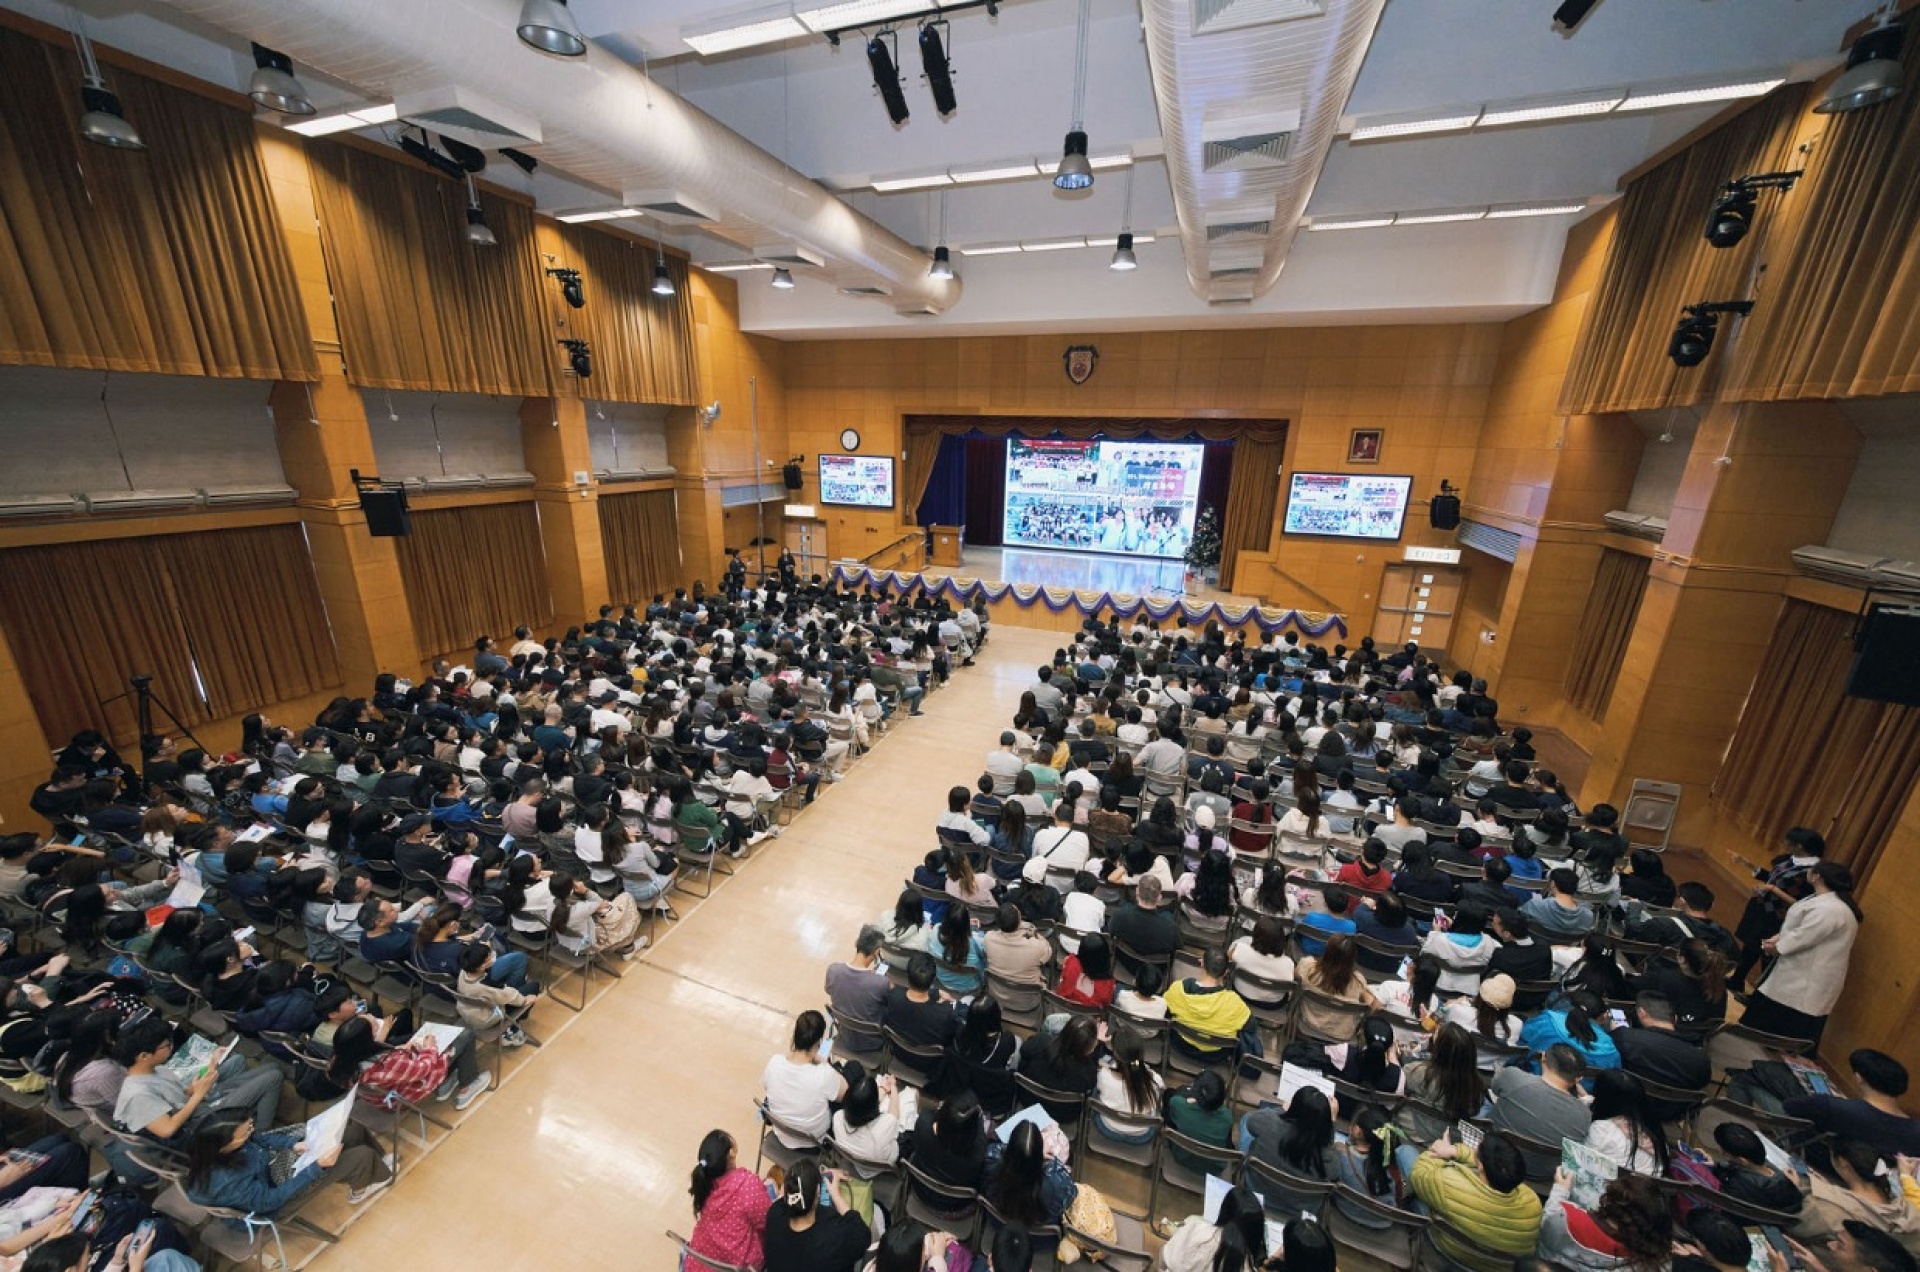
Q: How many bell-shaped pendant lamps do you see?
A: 10